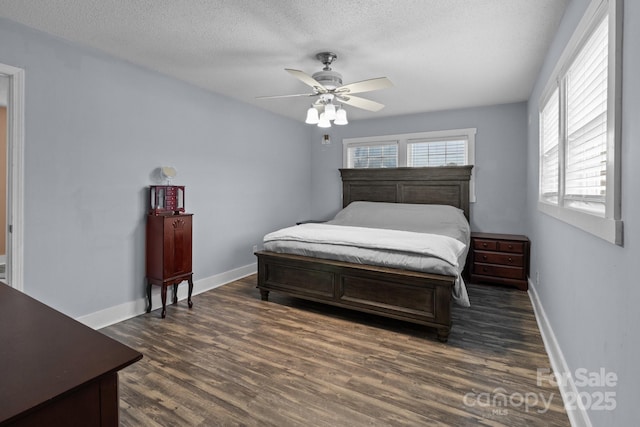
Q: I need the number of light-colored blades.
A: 5